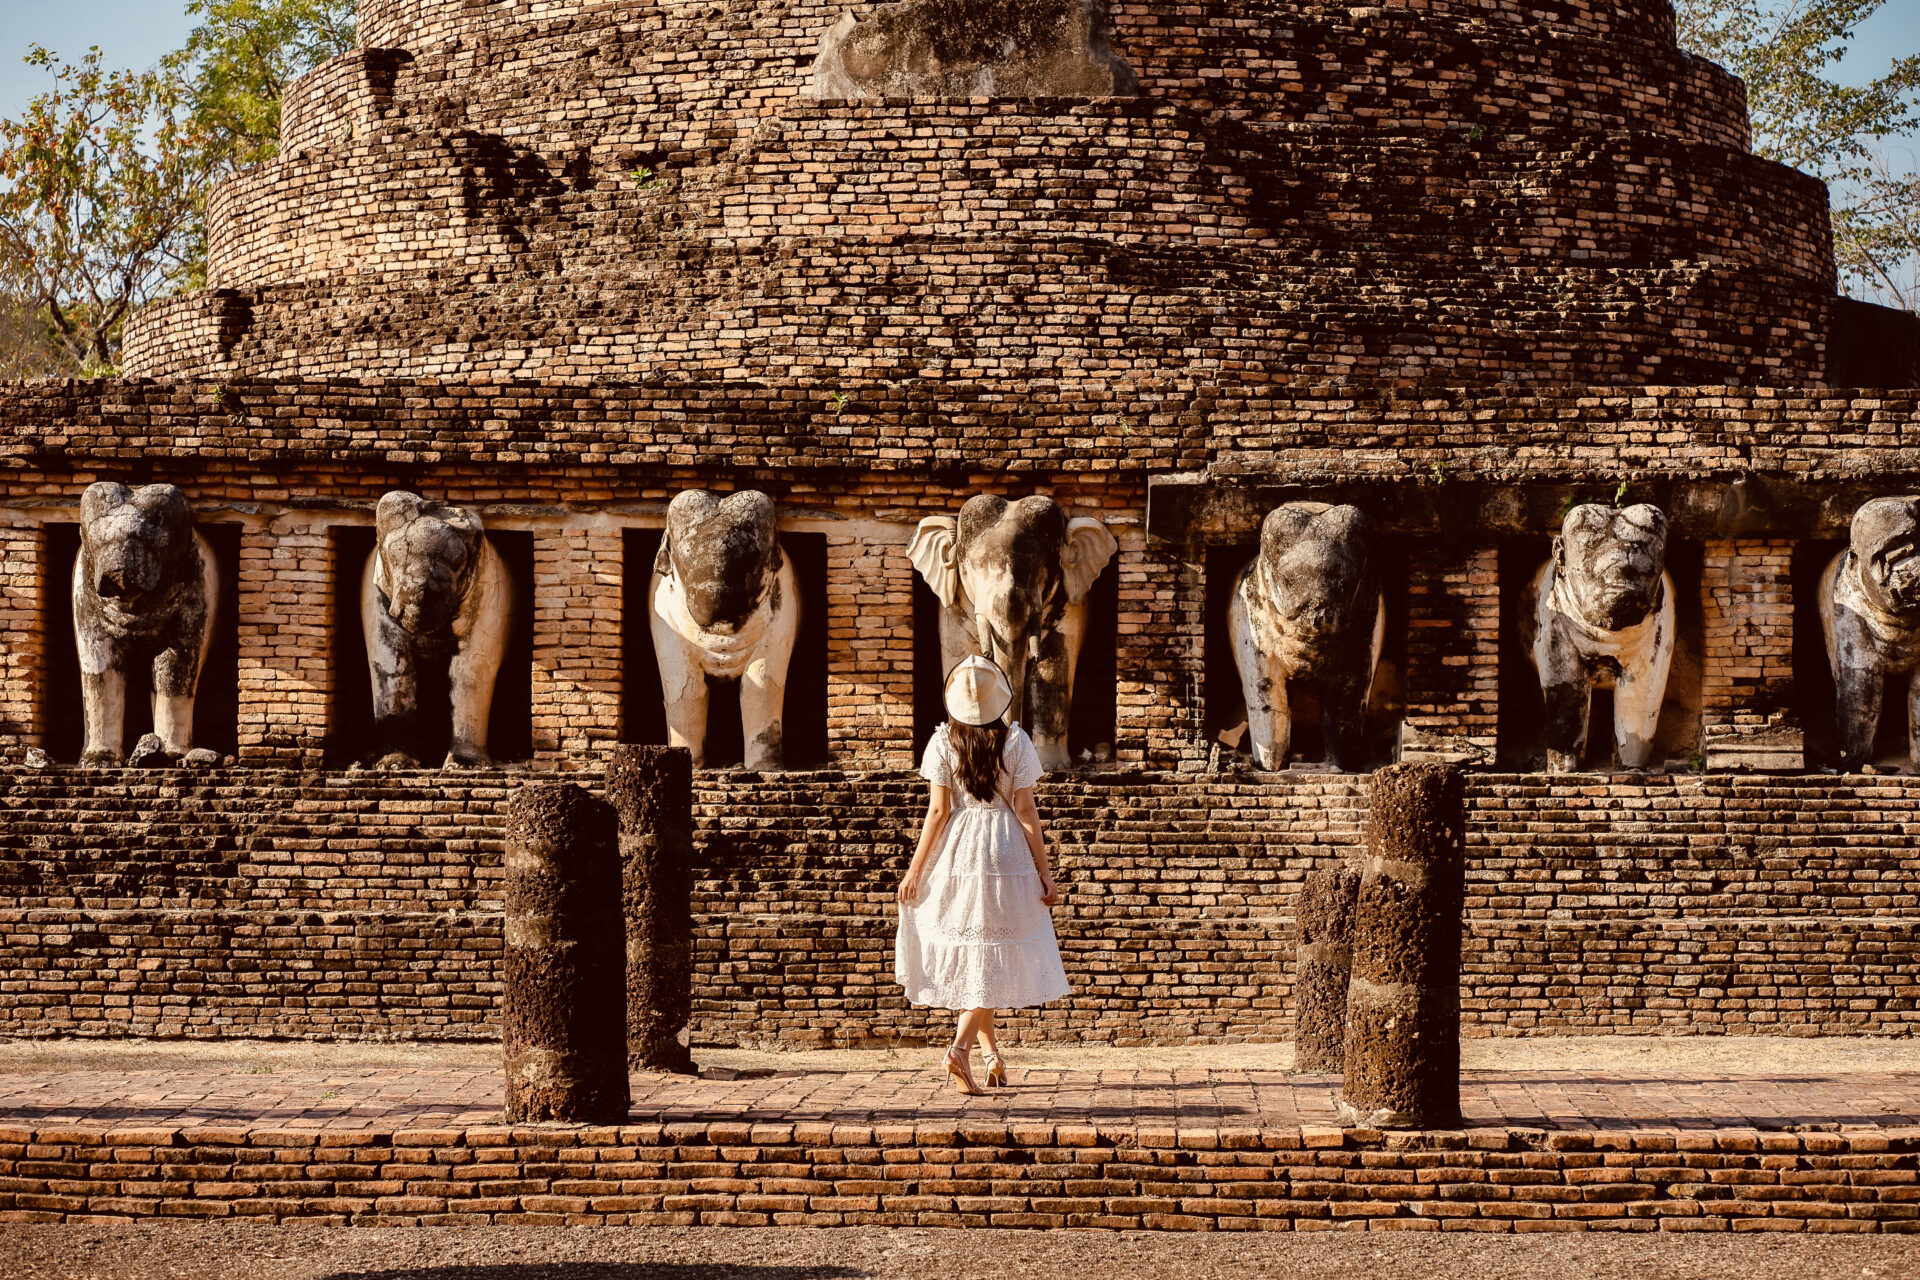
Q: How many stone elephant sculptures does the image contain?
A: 7